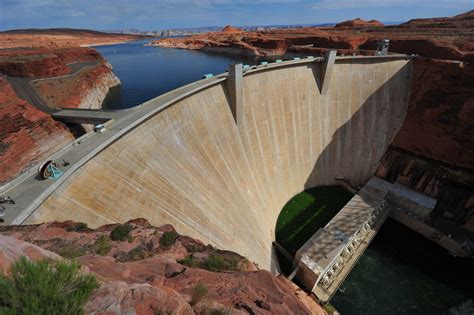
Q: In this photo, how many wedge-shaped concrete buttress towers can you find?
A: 2